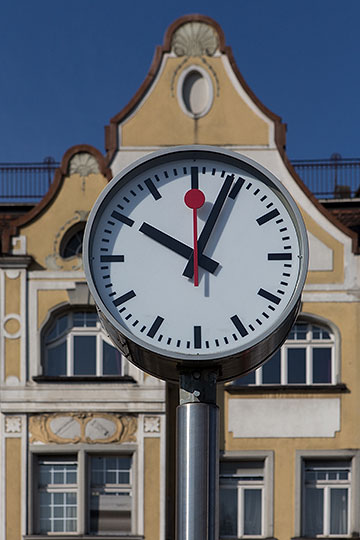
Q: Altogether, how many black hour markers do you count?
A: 12